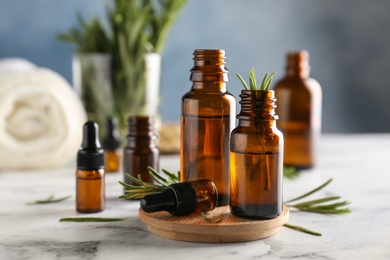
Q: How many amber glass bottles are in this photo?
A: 7